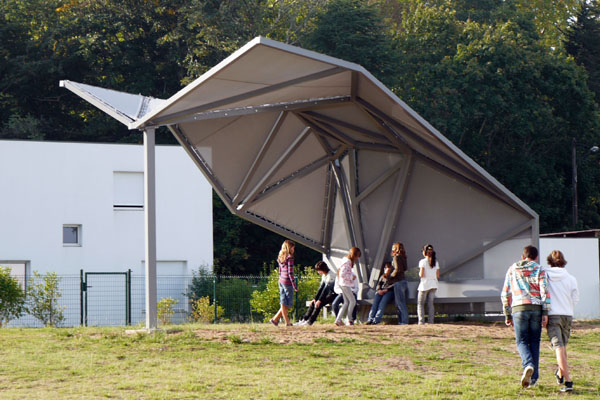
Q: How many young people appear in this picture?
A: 9